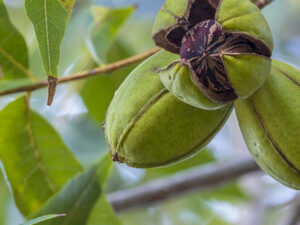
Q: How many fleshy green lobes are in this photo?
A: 4